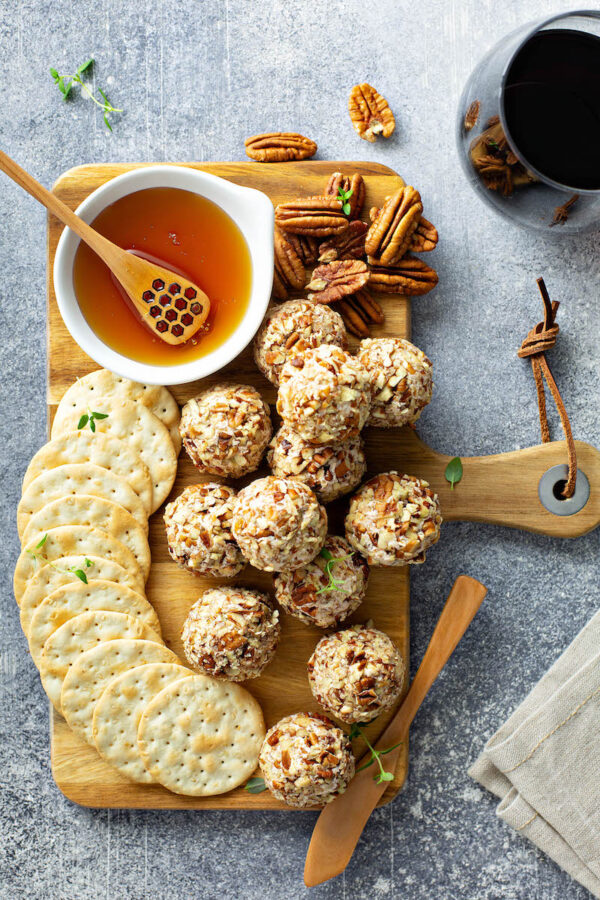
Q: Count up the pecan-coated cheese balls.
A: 12